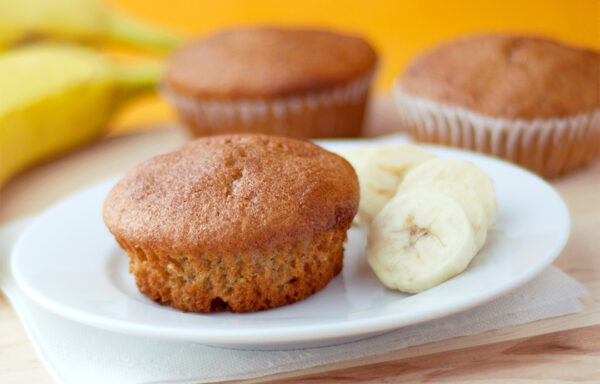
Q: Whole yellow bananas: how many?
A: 2